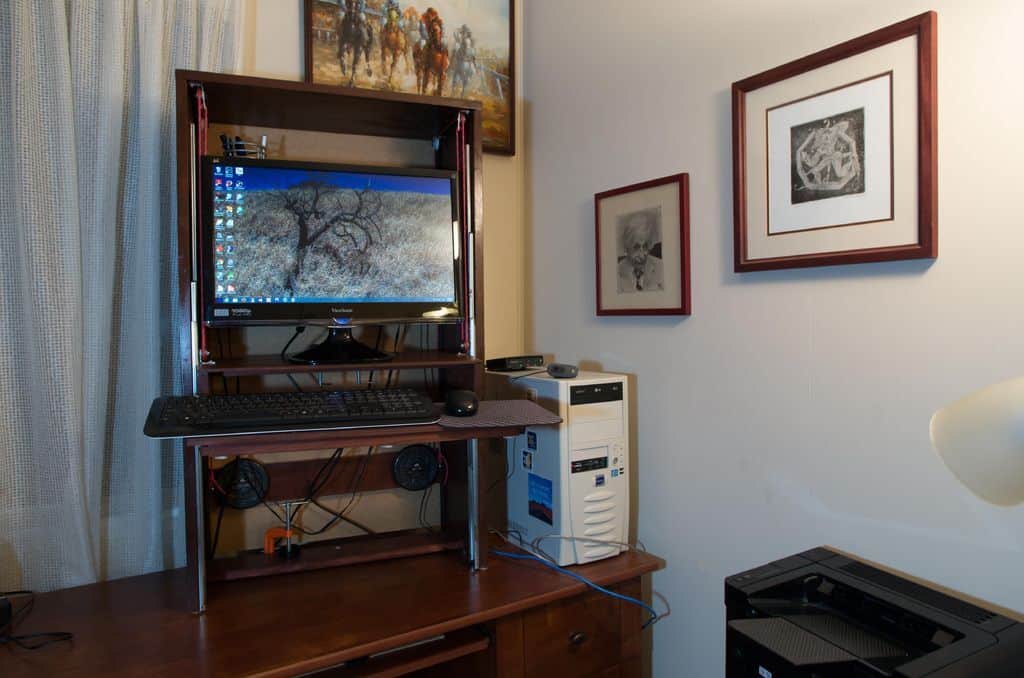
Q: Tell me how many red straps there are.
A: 2